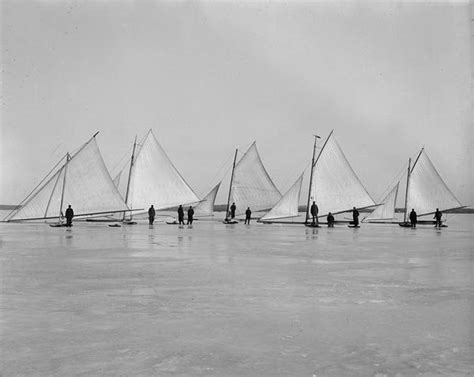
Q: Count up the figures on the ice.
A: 11